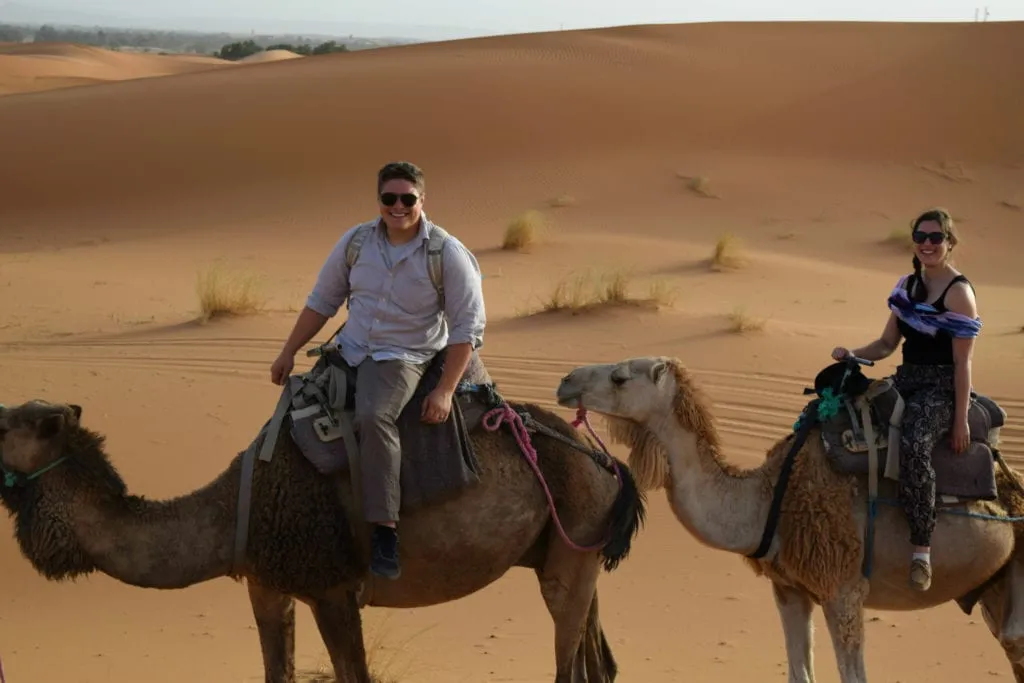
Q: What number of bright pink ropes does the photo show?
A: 1